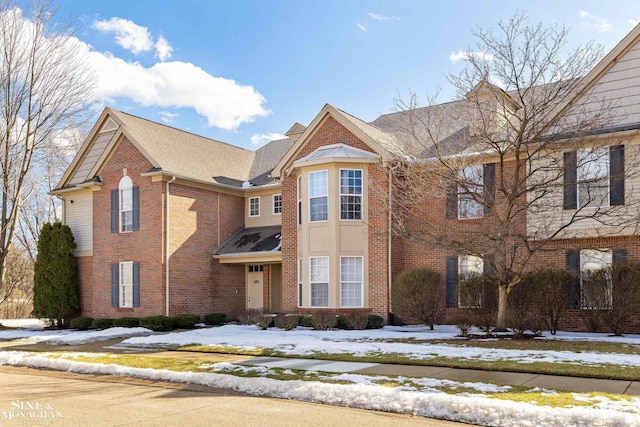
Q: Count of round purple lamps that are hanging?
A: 0